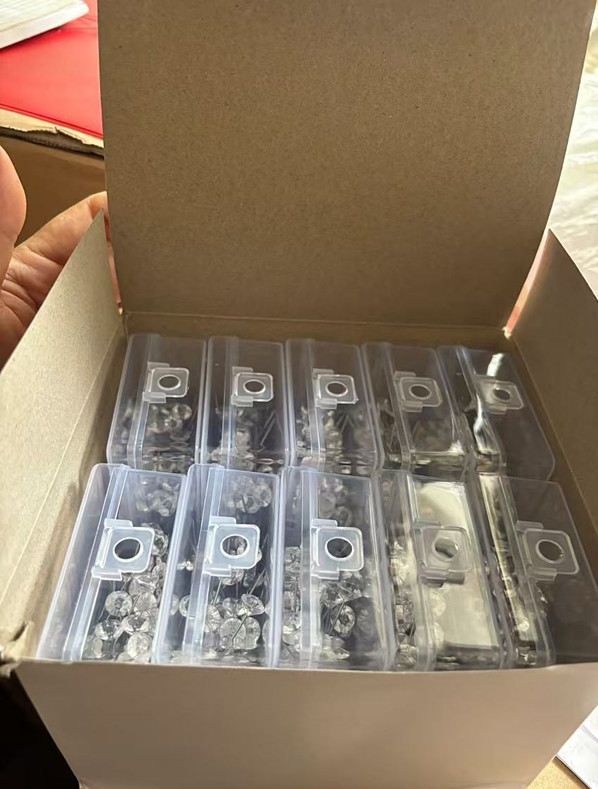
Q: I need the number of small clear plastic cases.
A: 10